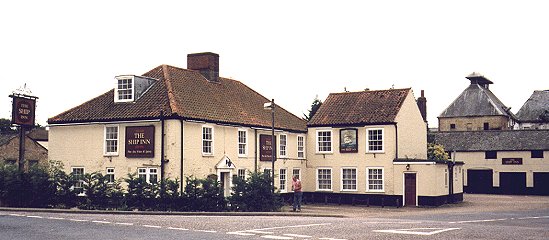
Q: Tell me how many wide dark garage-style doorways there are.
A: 3